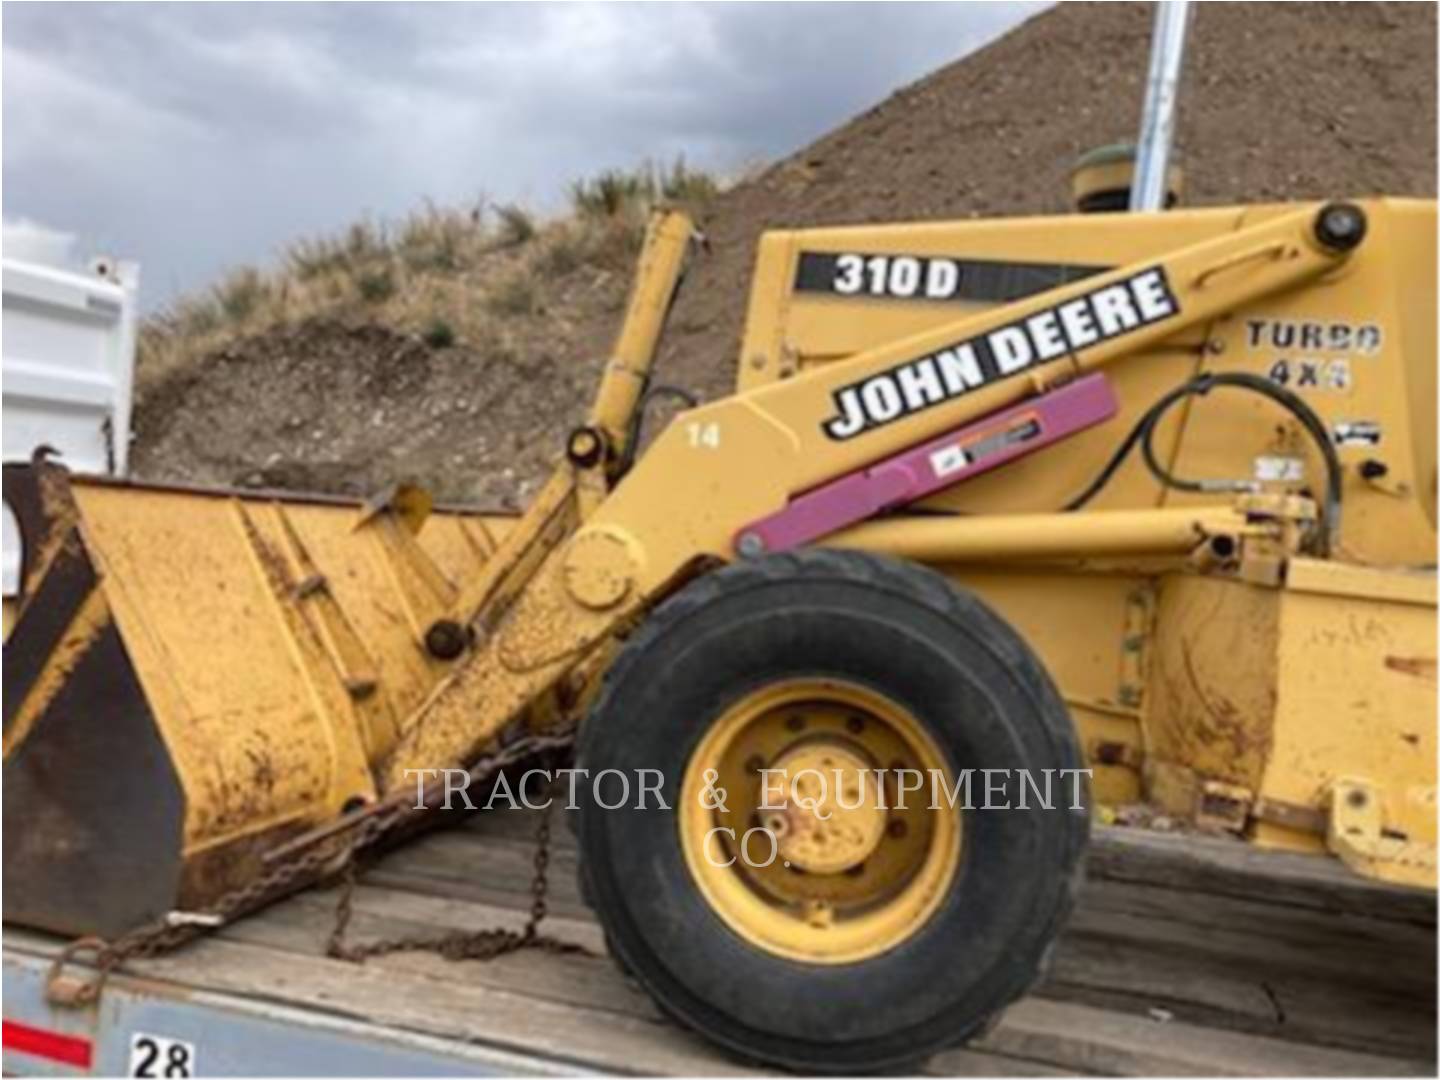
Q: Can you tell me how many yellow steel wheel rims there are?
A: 1